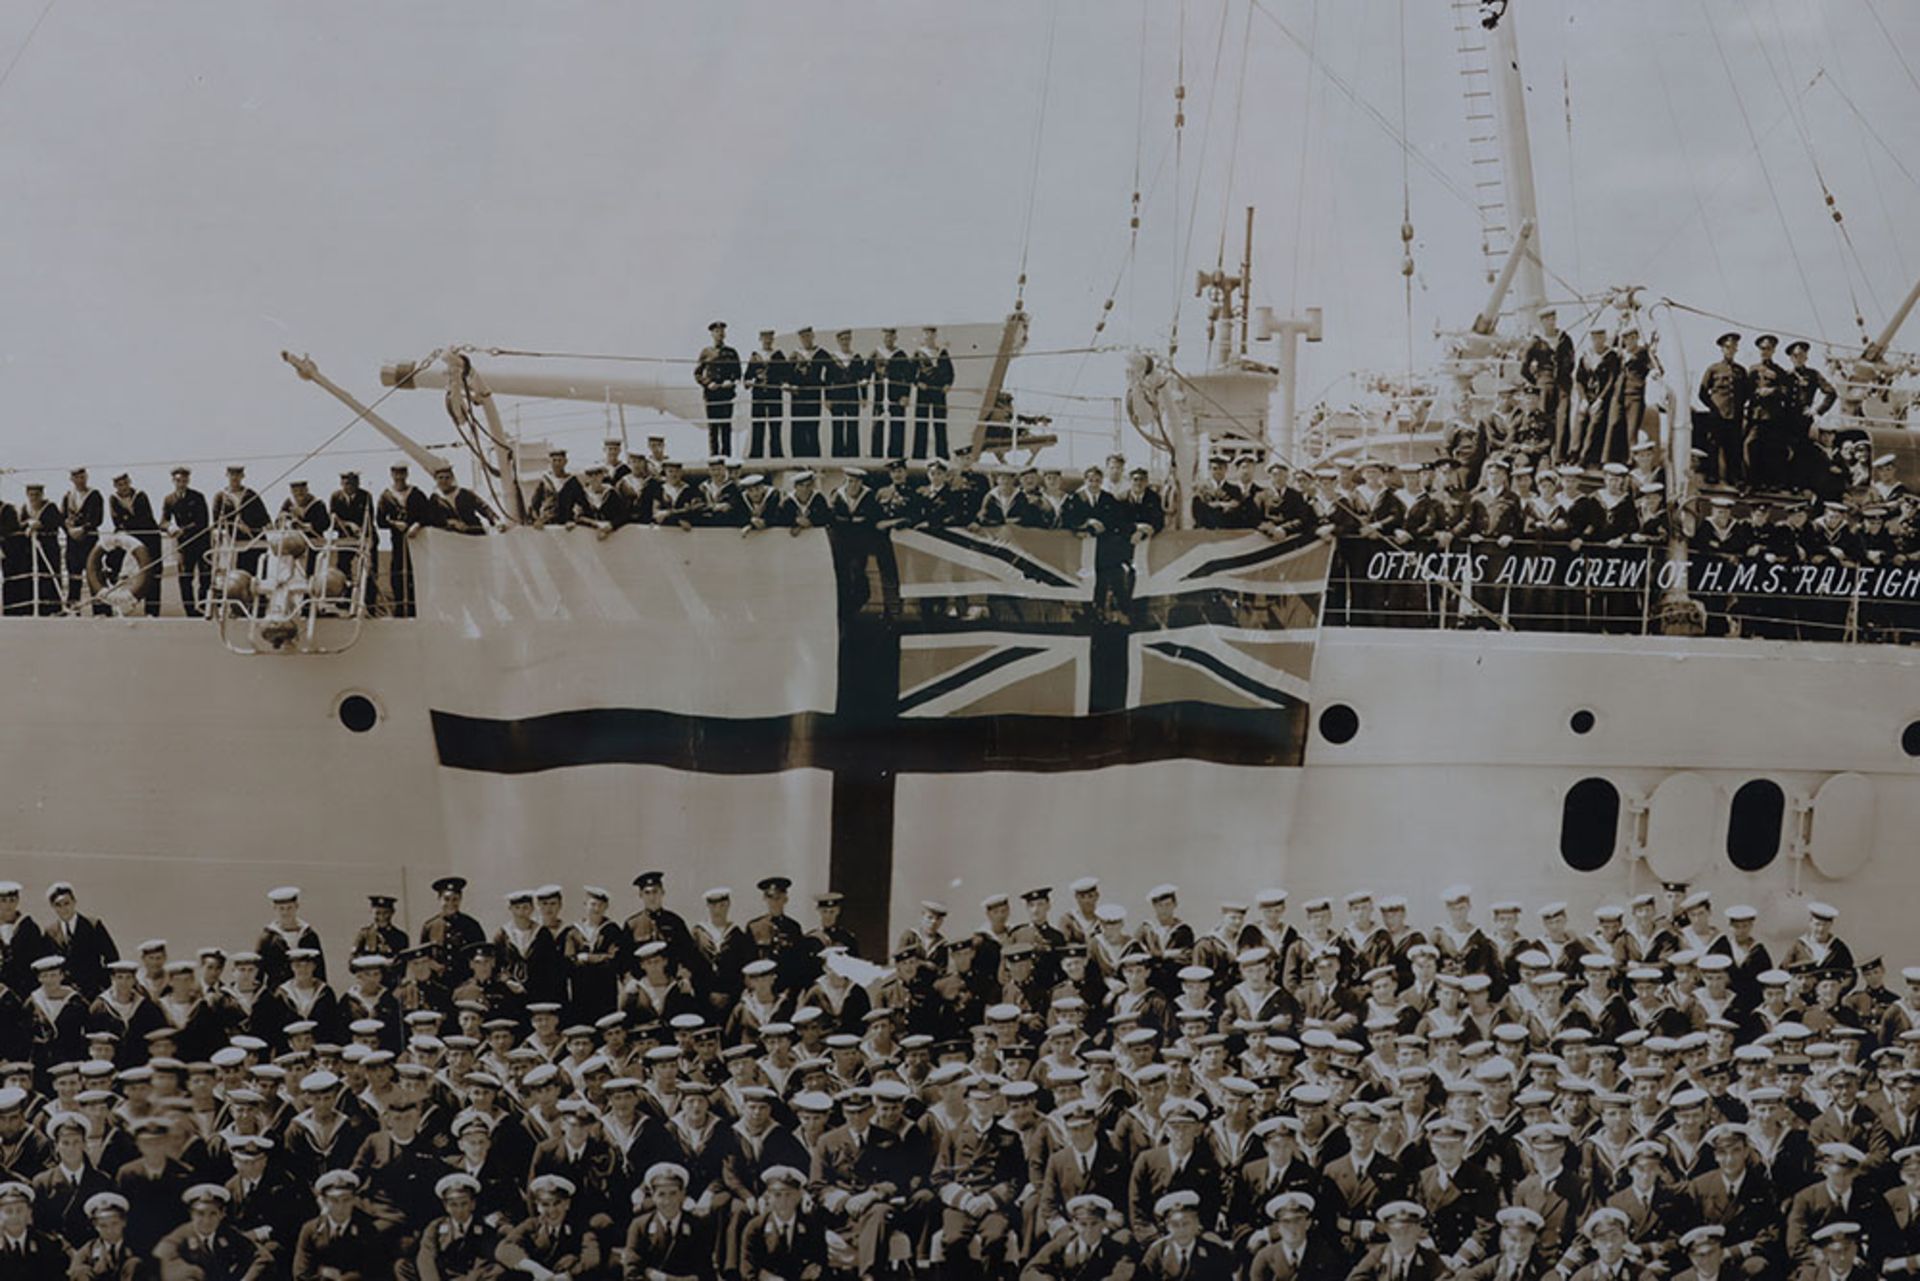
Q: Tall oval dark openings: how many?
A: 2